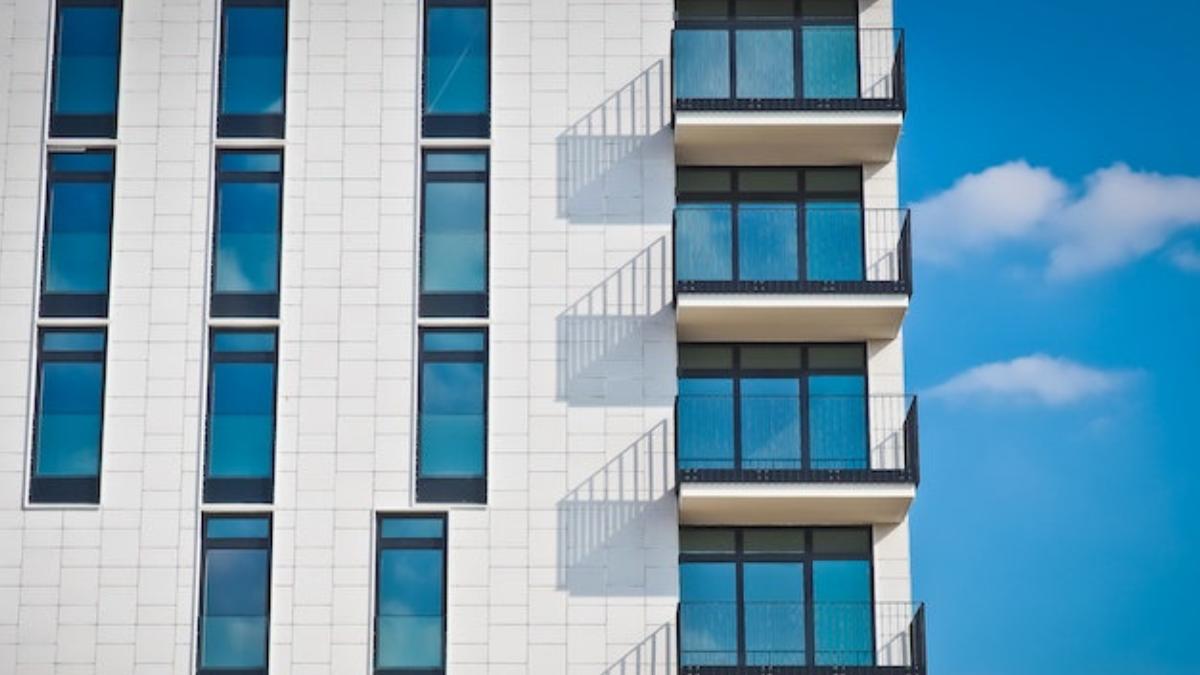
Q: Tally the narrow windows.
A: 11